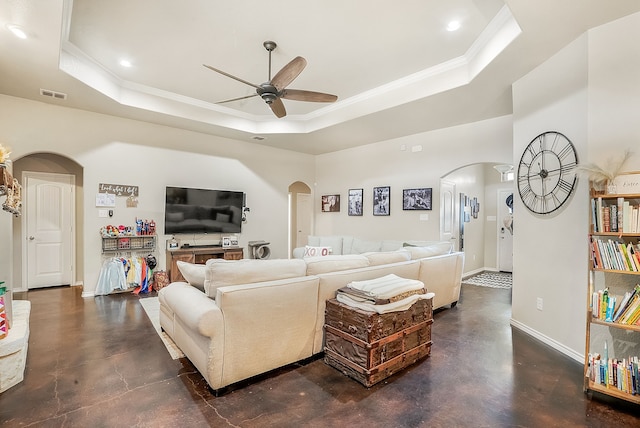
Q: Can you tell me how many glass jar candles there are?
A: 0